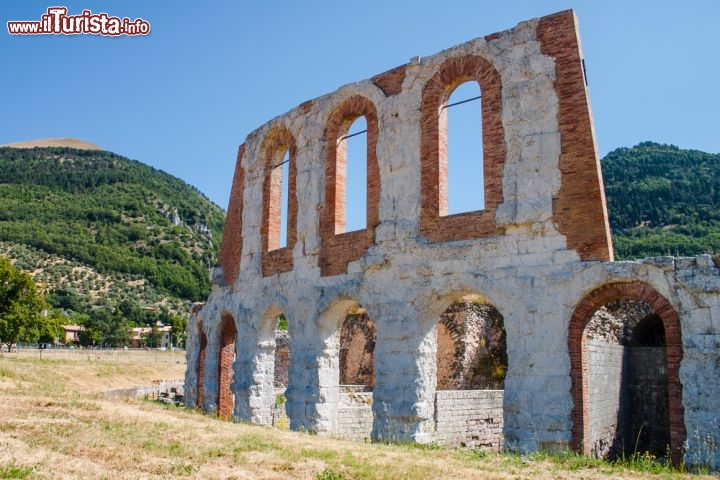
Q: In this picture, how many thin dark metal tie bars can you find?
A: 3